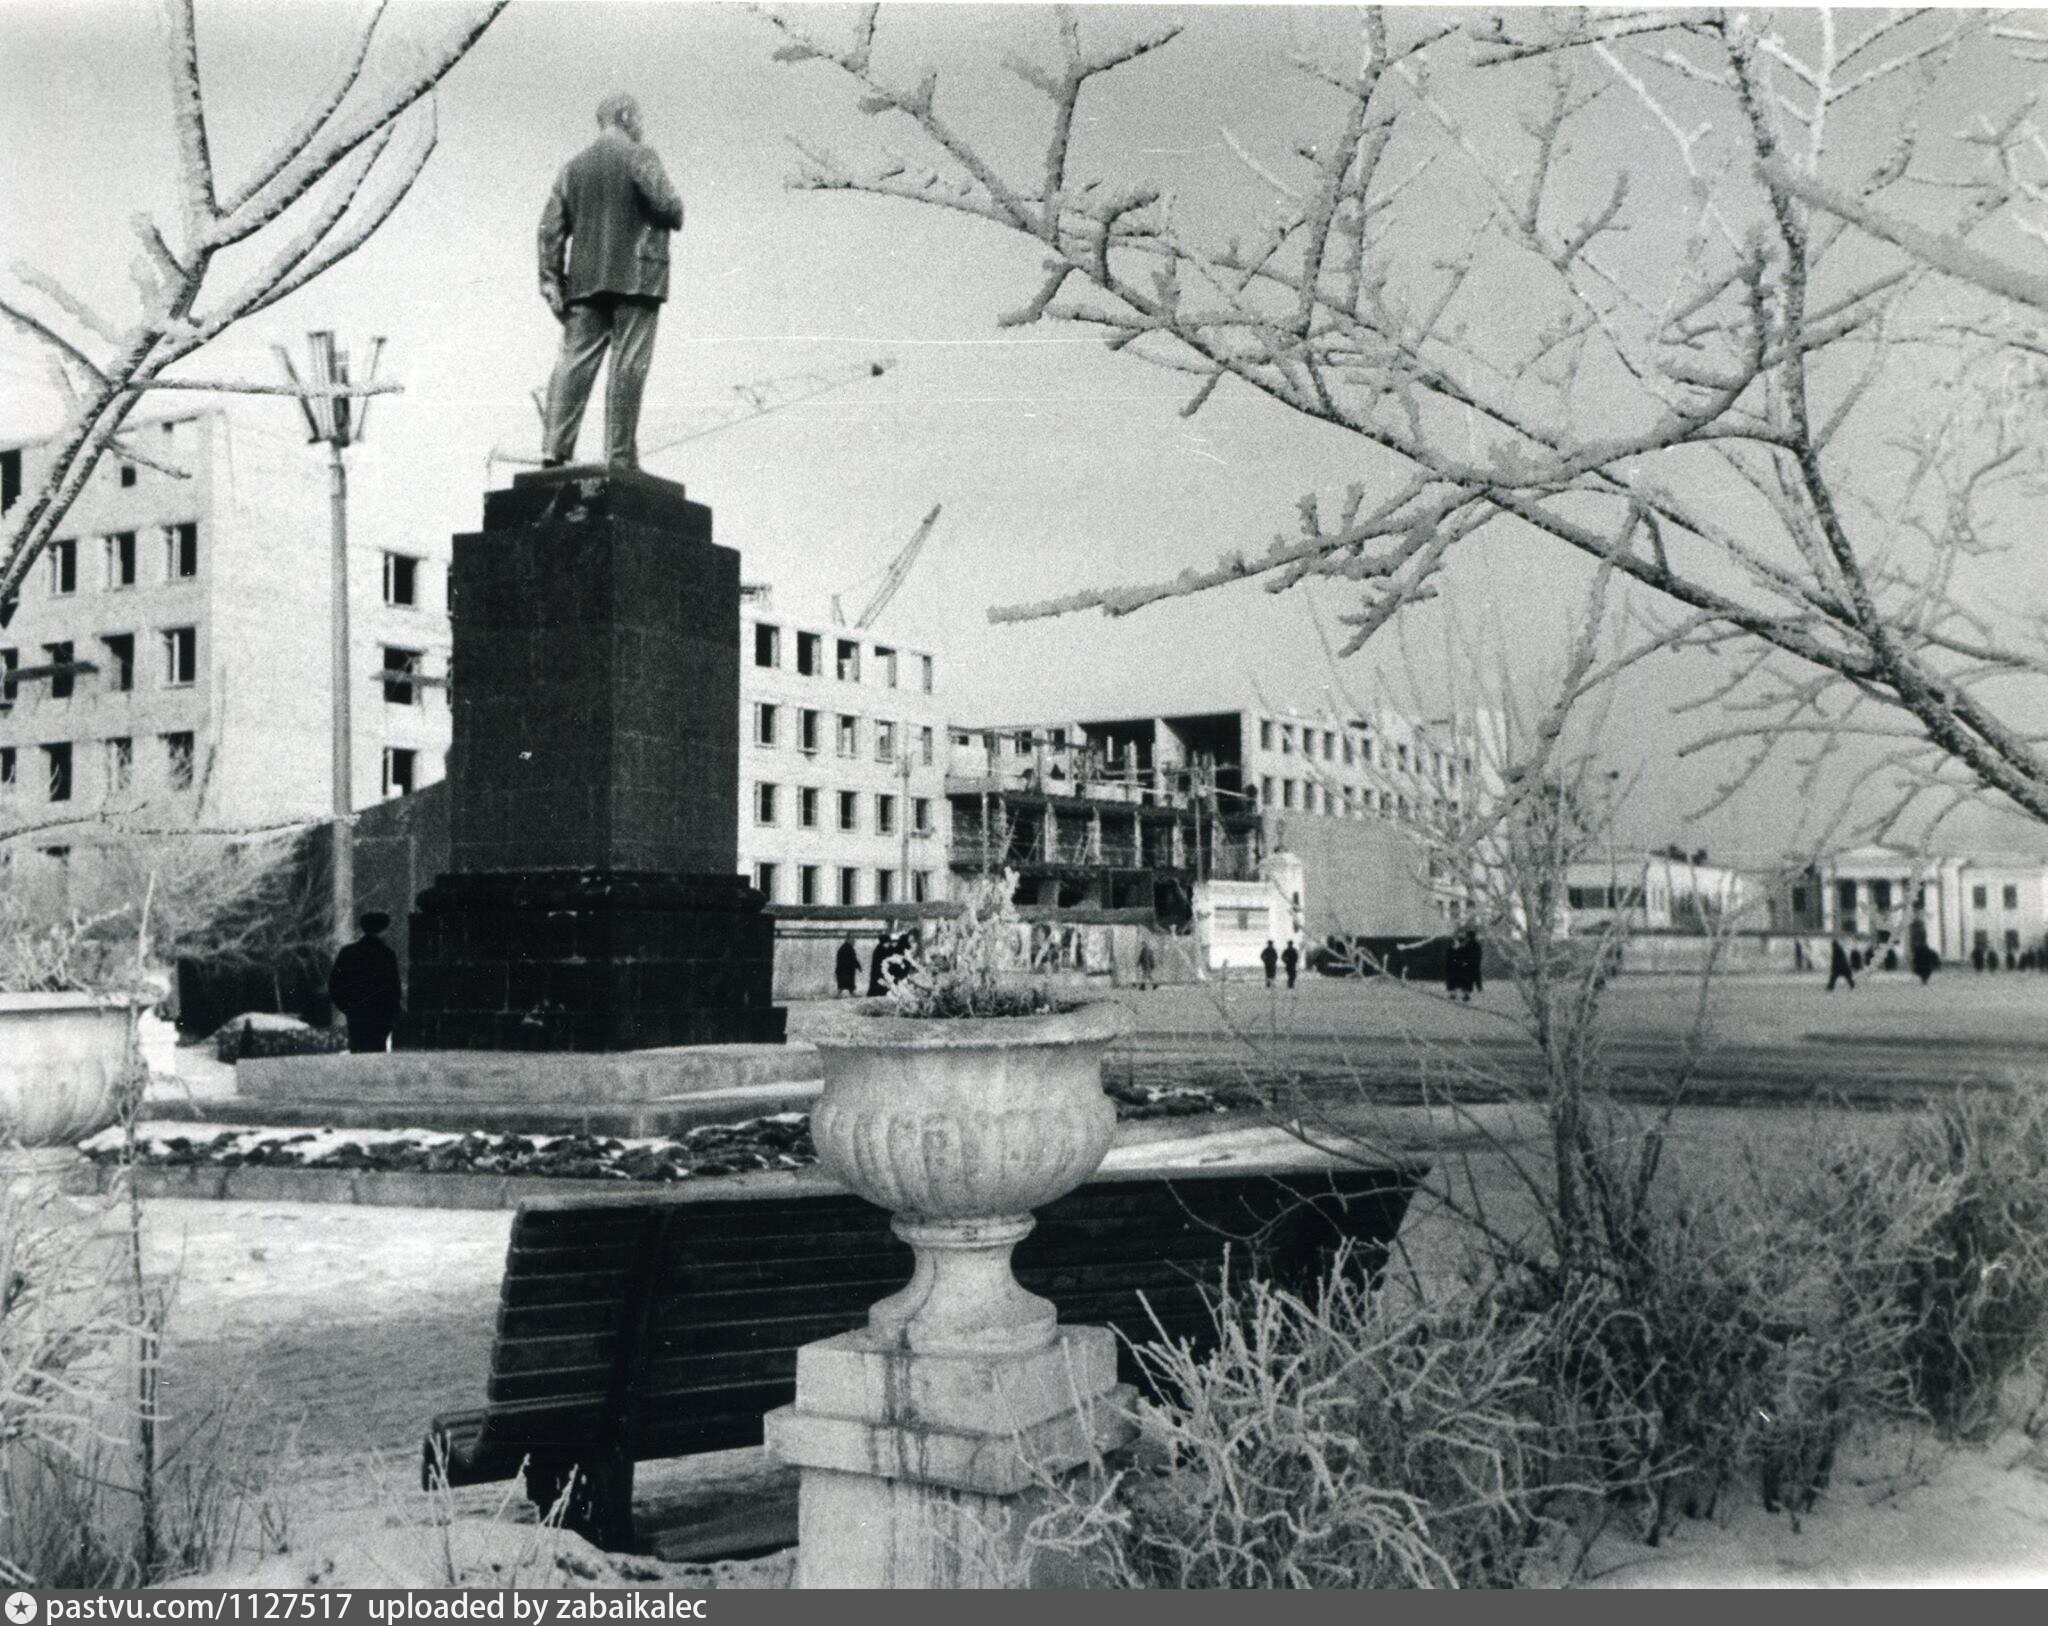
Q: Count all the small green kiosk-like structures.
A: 0